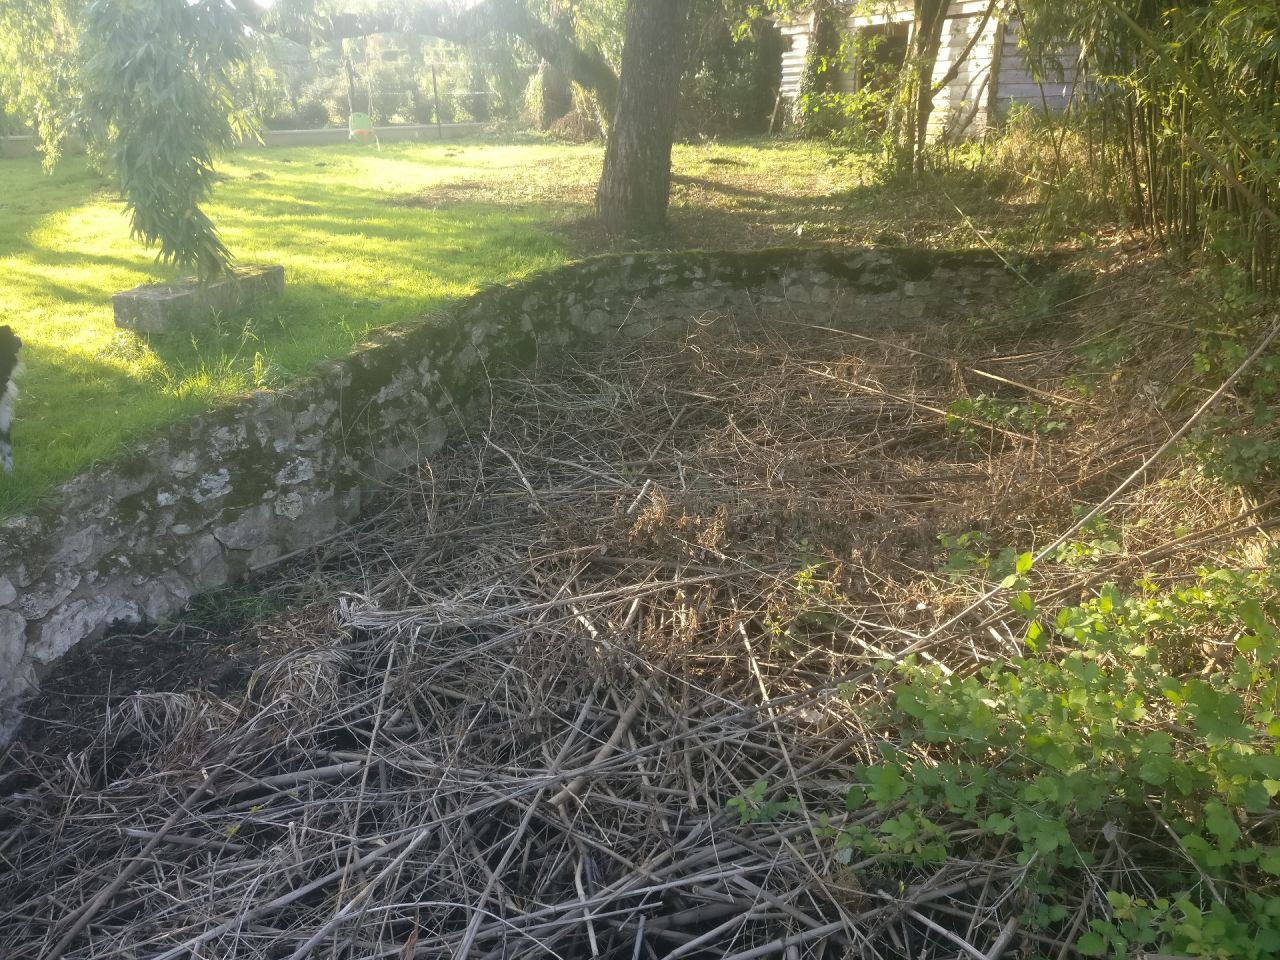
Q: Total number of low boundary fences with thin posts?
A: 1